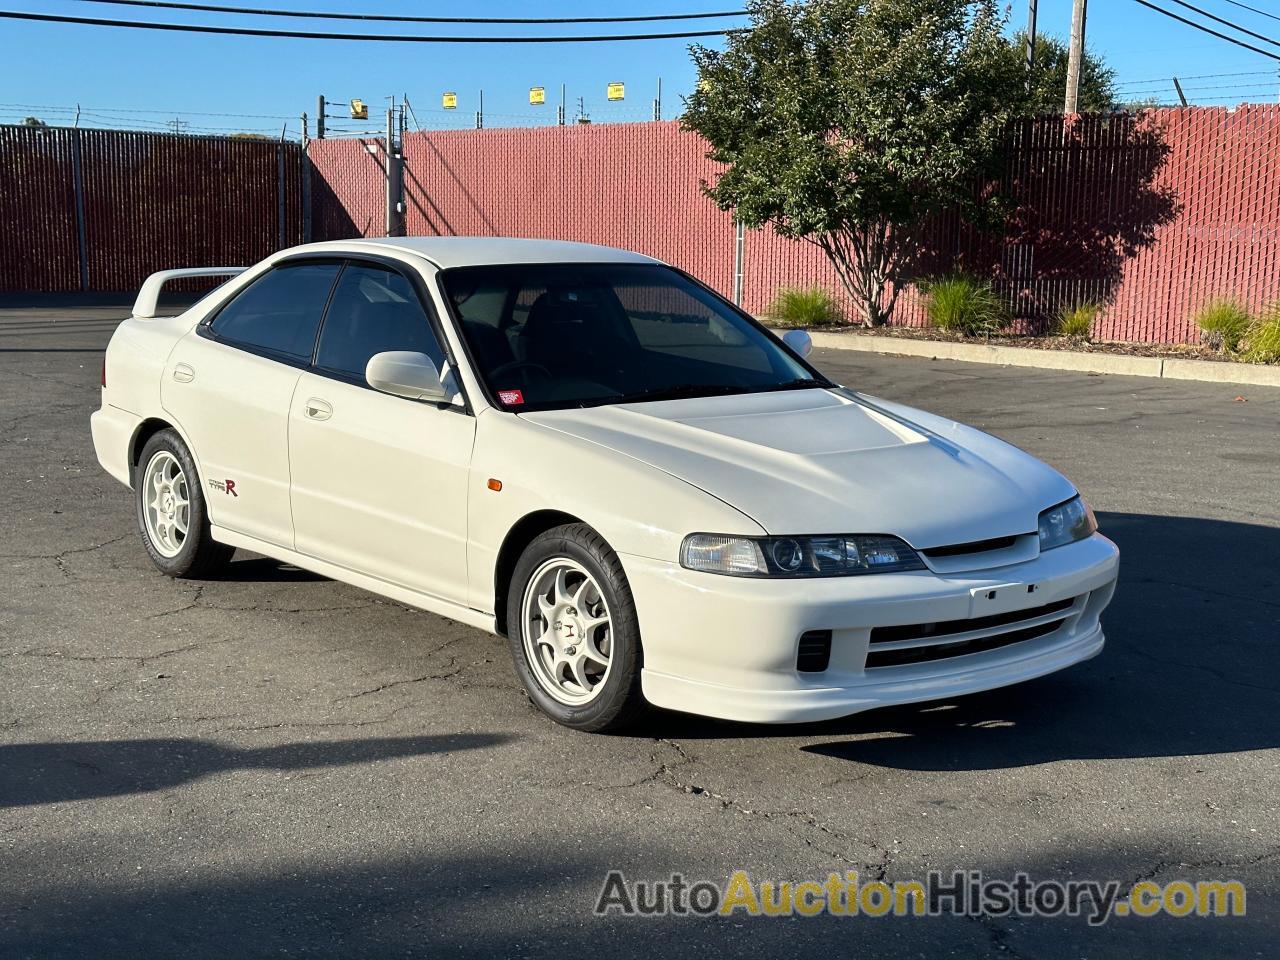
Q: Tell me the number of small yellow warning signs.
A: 4